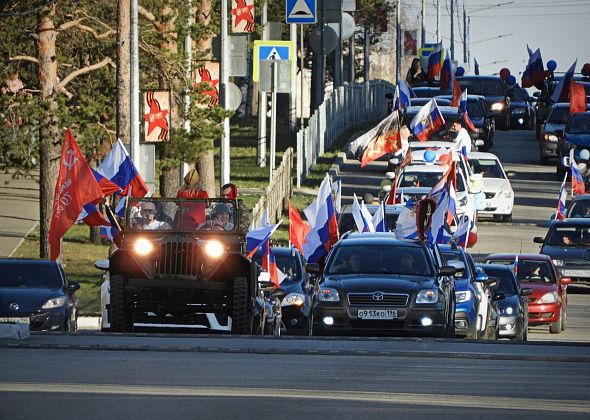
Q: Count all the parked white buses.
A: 0